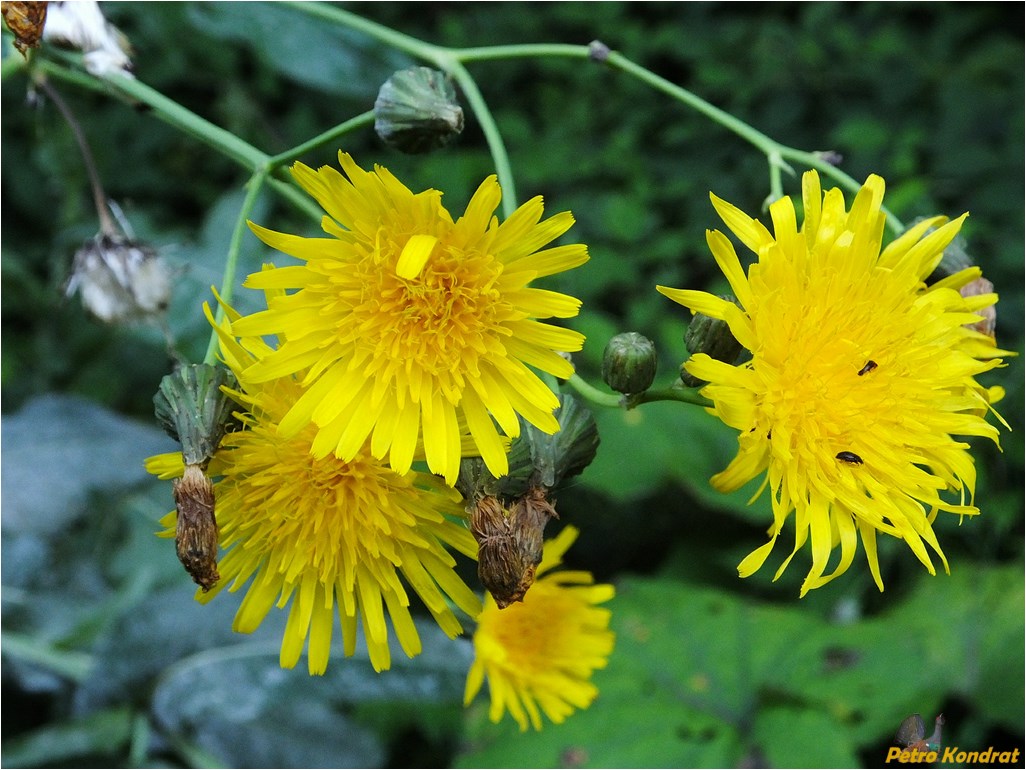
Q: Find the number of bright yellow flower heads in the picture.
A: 4